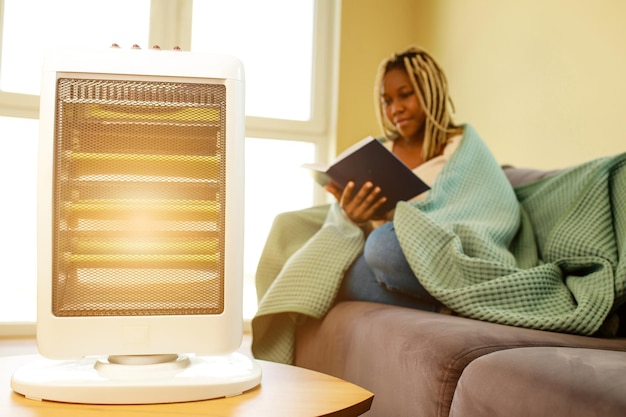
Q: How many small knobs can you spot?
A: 4